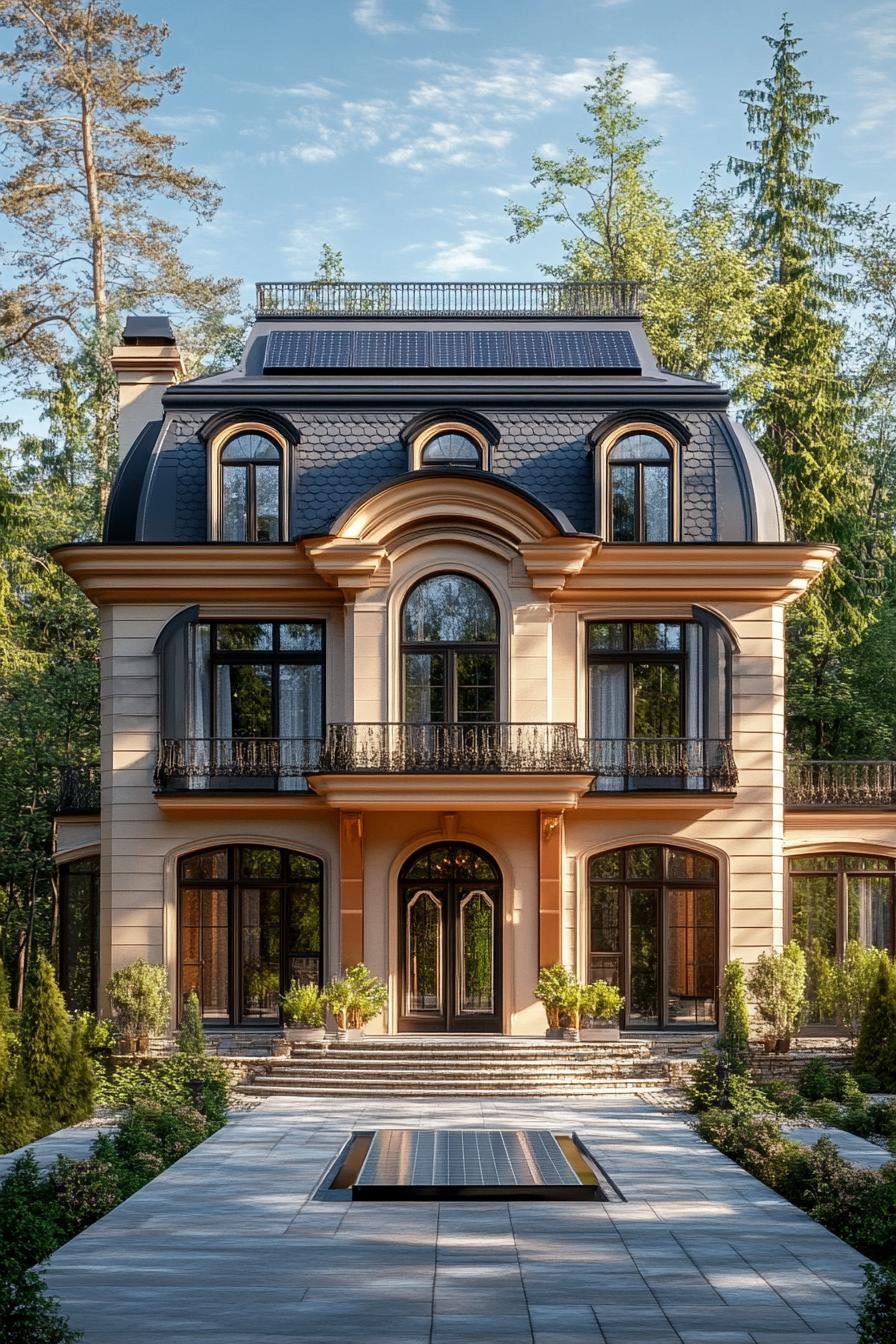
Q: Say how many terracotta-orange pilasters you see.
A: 2